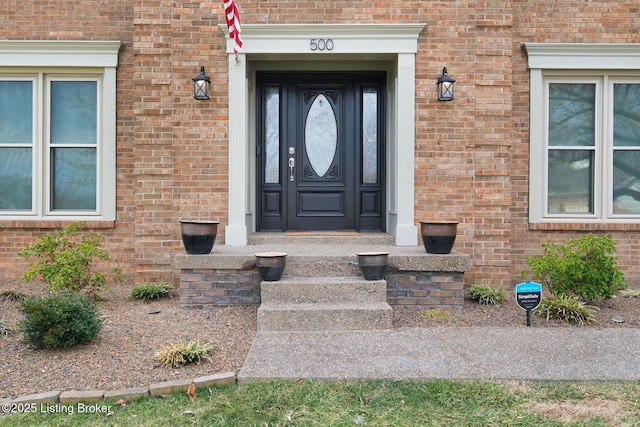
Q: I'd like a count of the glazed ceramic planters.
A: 4